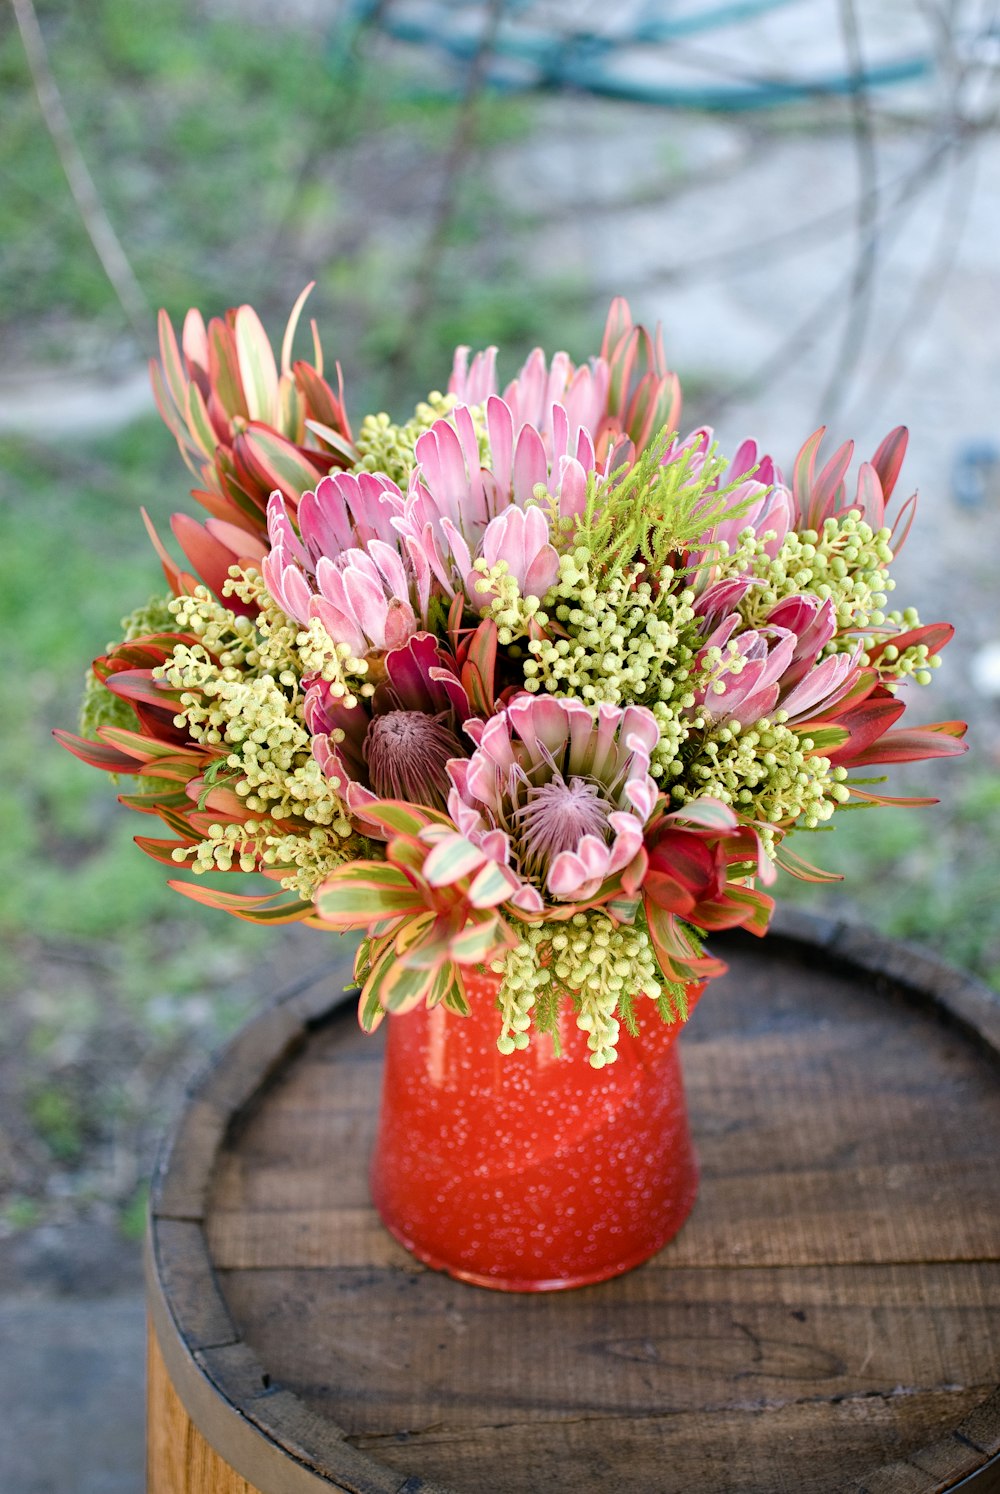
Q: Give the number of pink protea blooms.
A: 7